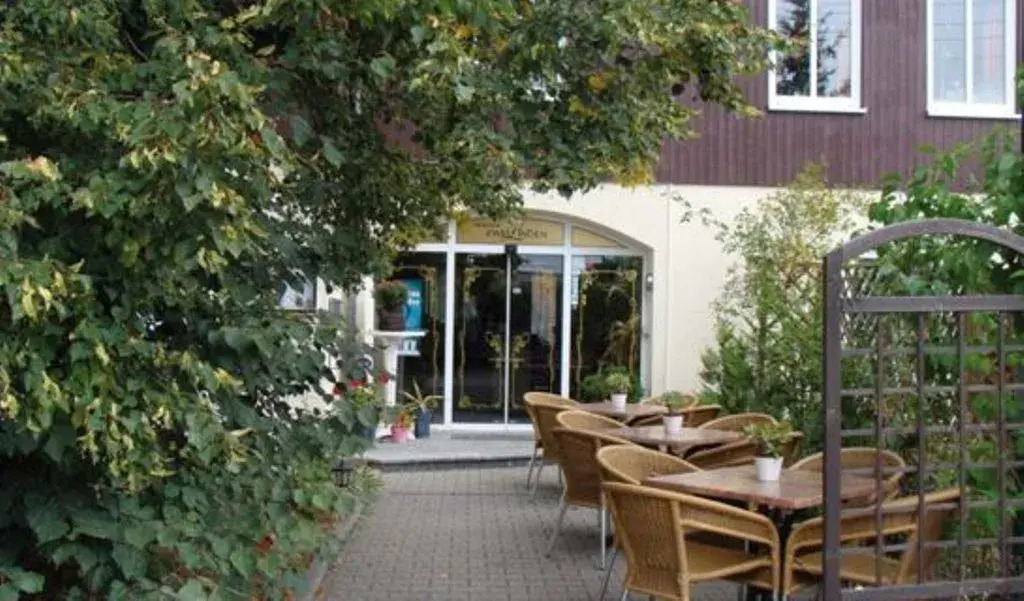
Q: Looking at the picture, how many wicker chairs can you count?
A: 12